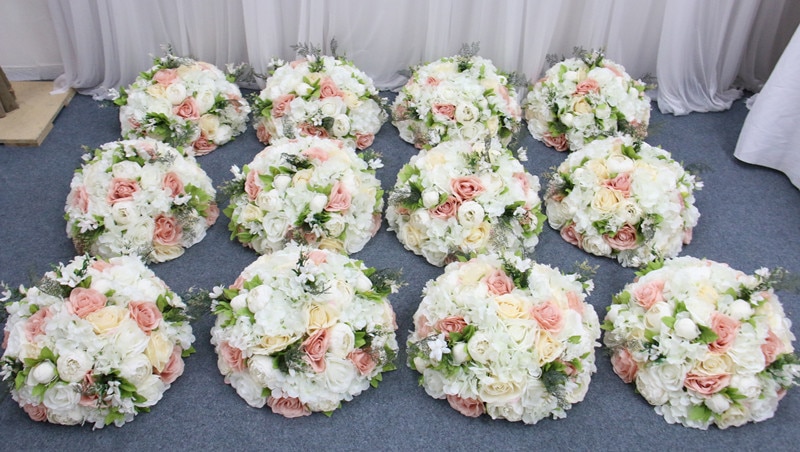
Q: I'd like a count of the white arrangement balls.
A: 12